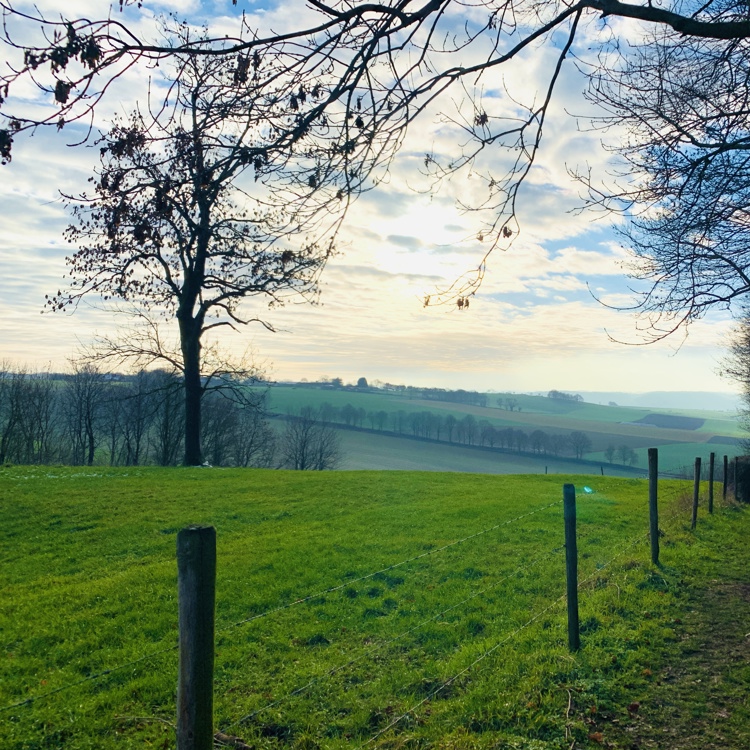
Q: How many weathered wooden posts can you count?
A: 7